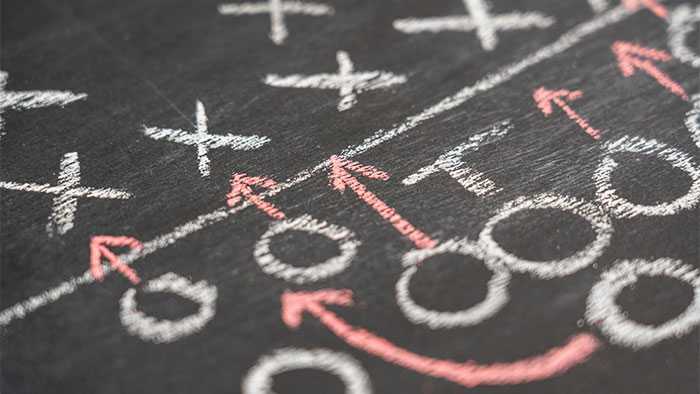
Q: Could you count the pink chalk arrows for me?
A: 7